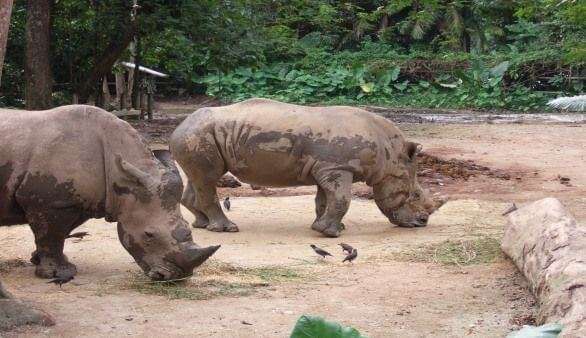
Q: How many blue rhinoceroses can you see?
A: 0